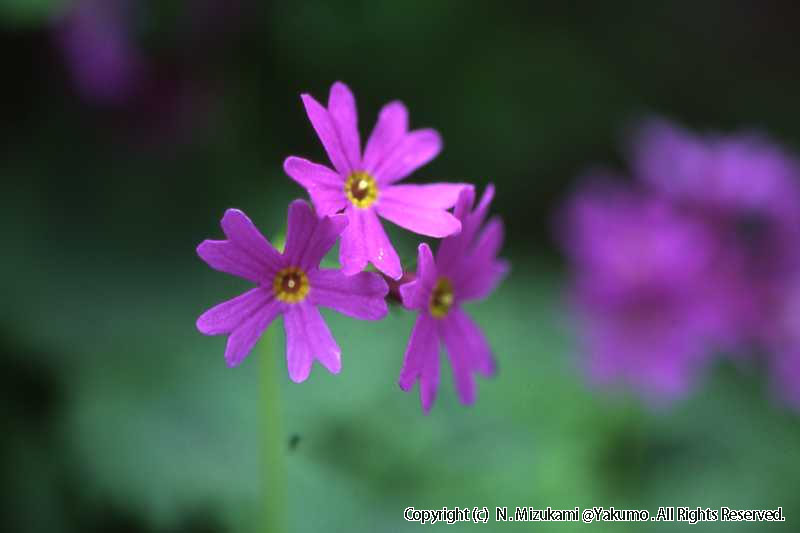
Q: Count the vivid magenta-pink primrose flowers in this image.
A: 3